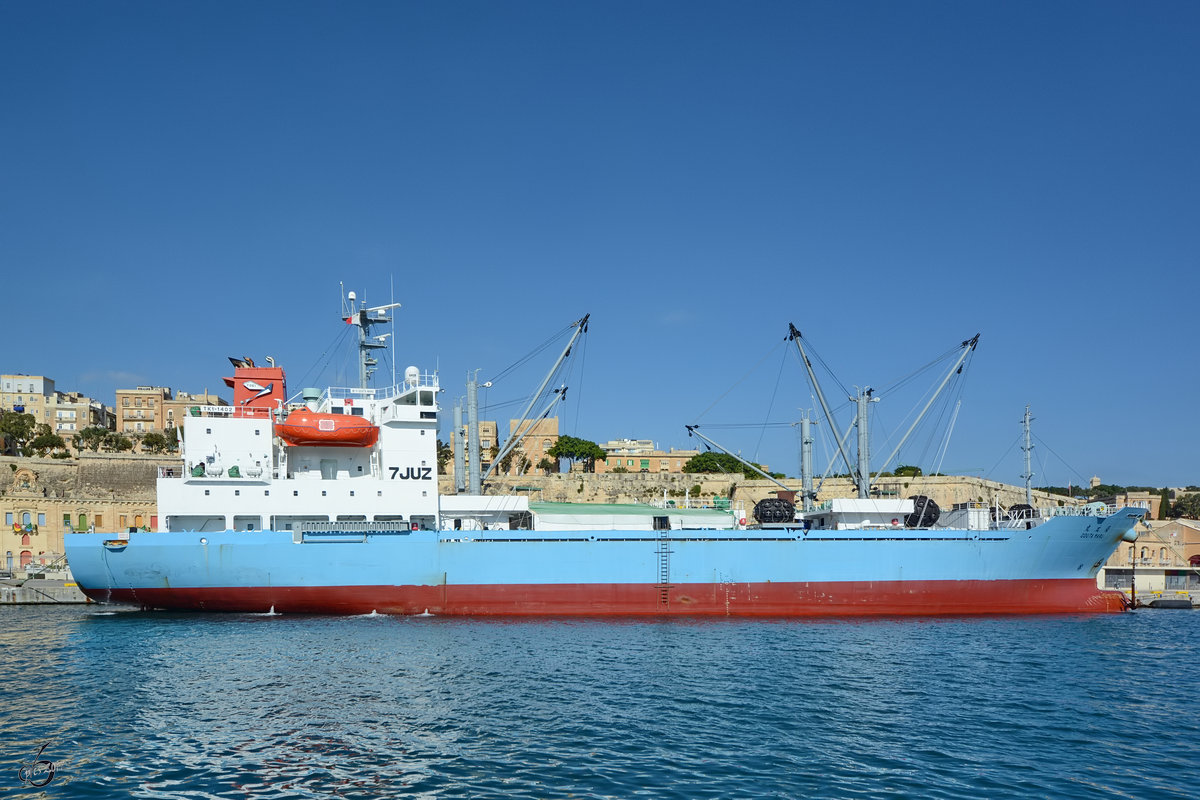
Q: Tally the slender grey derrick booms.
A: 6